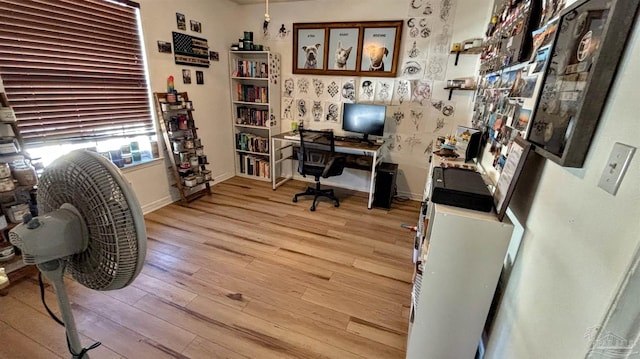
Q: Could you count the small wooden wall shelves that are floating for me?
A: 2